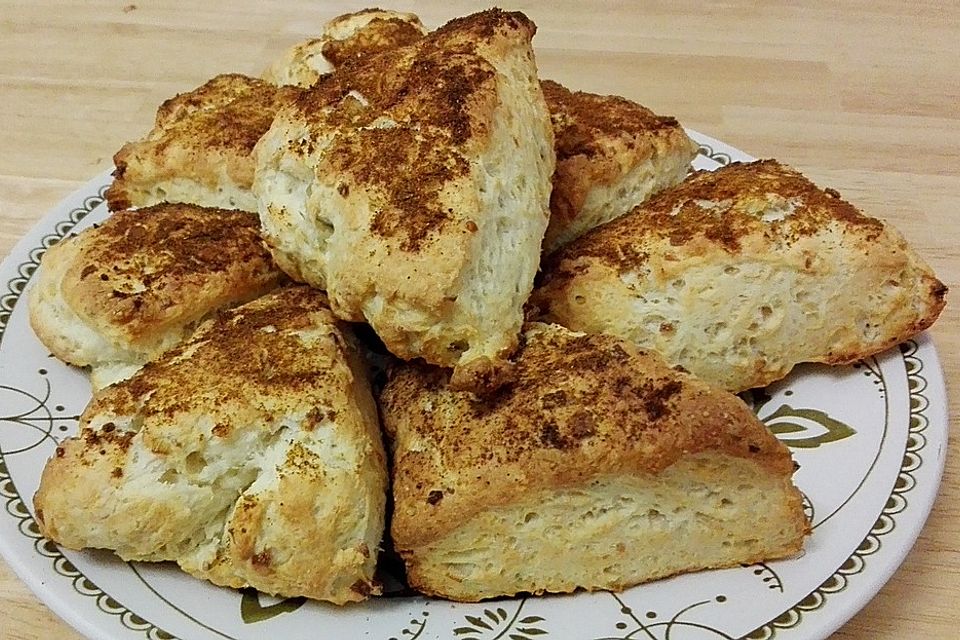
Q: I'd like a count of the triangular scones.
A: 8